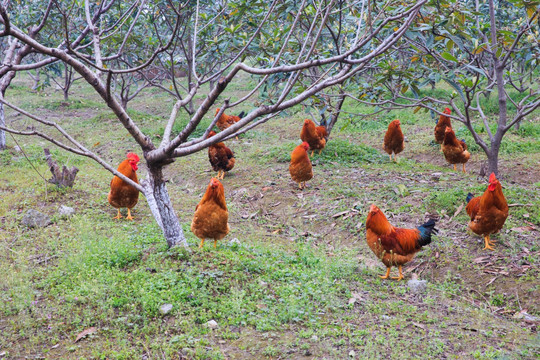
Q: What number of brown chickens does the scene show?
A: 11